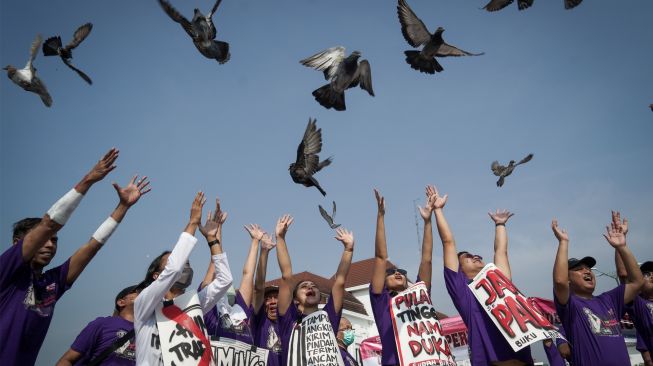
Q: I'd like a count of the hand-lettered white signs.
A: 5